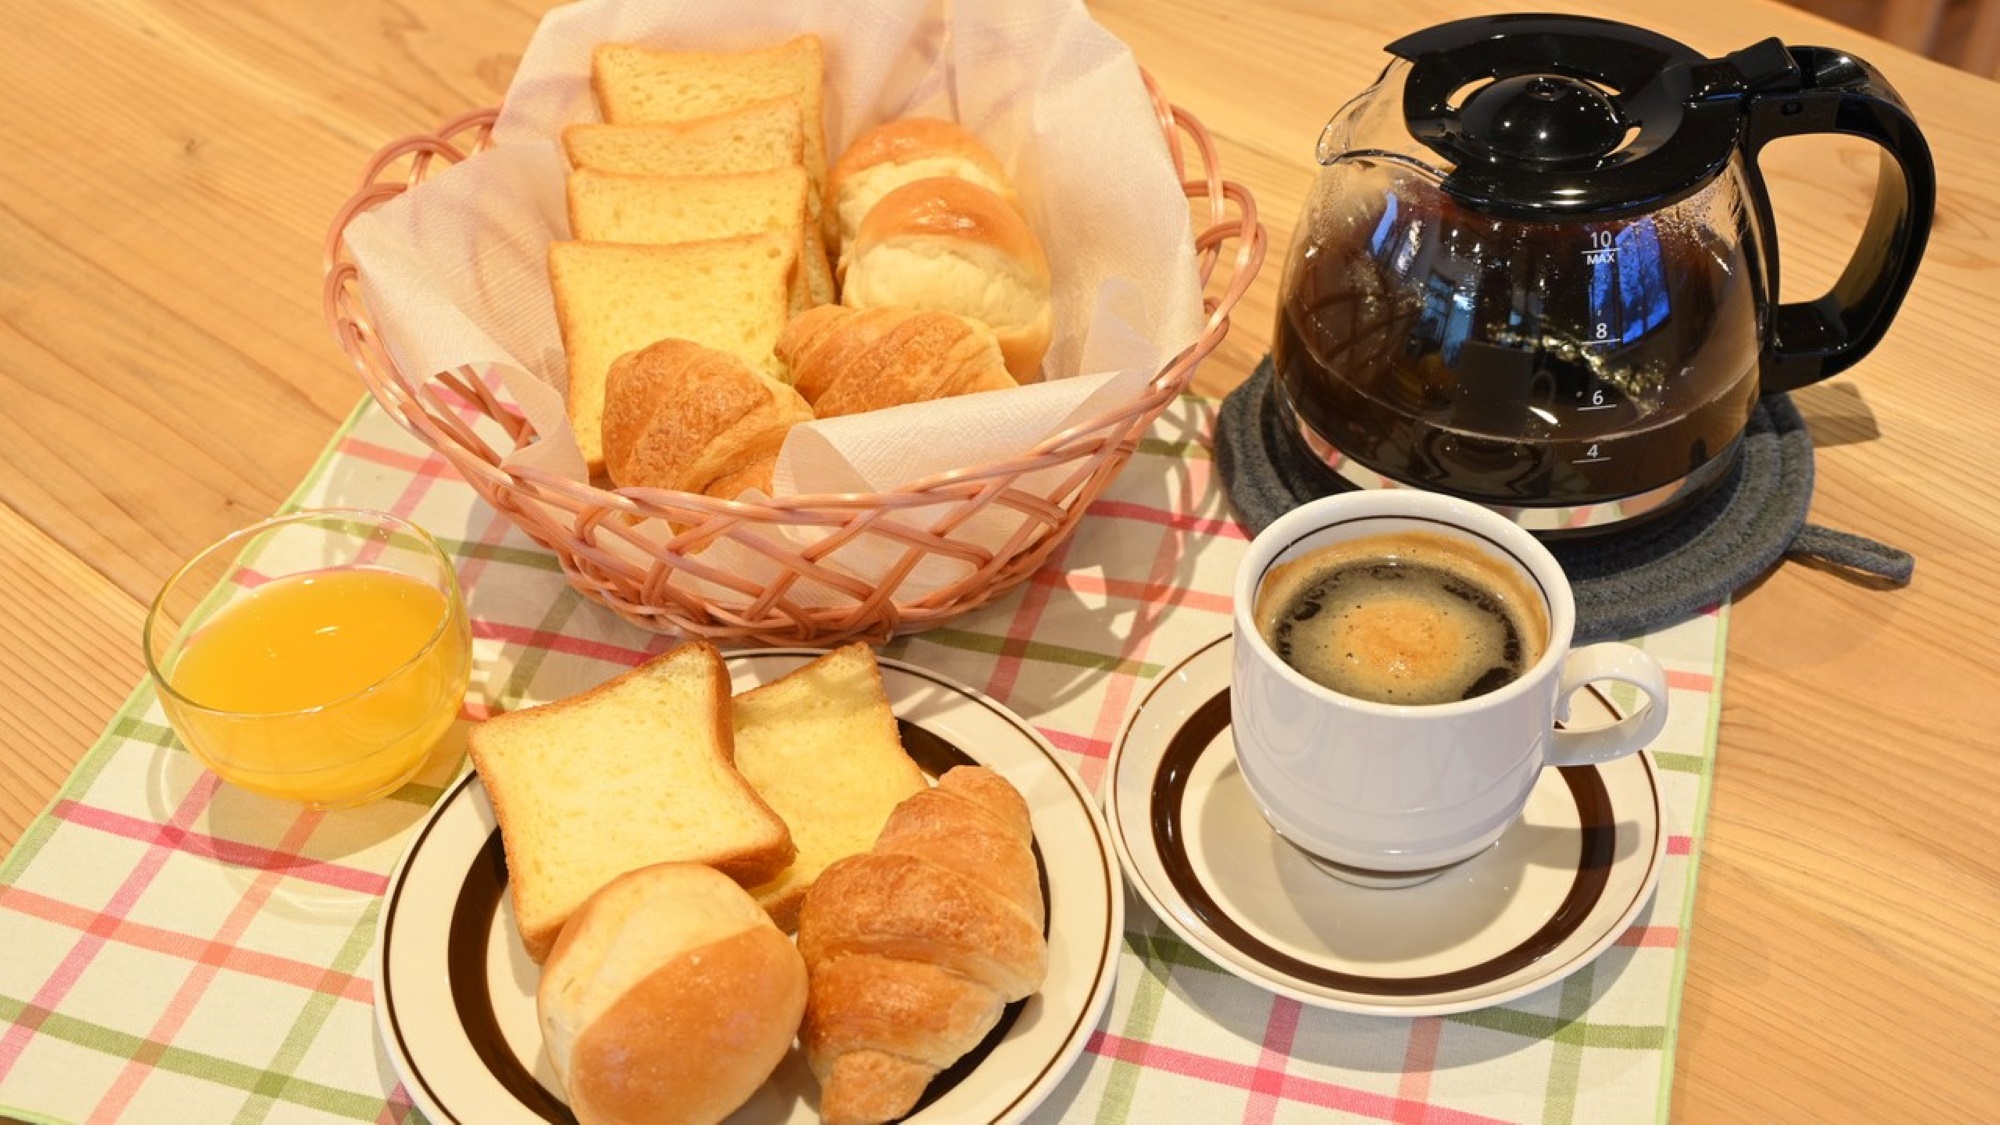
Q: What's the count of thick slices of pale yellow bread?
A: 6